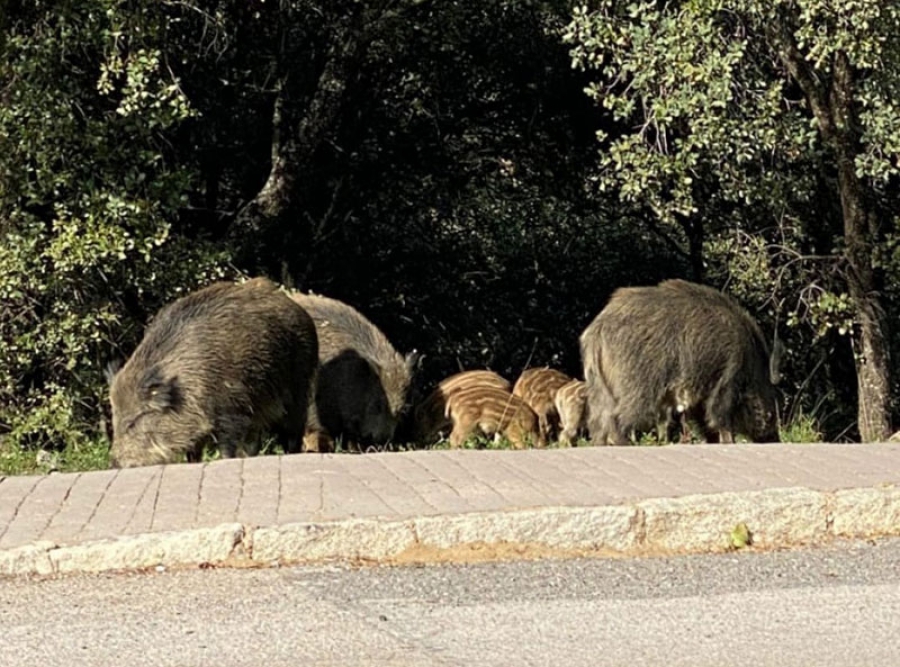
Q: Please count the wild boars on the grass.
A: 7